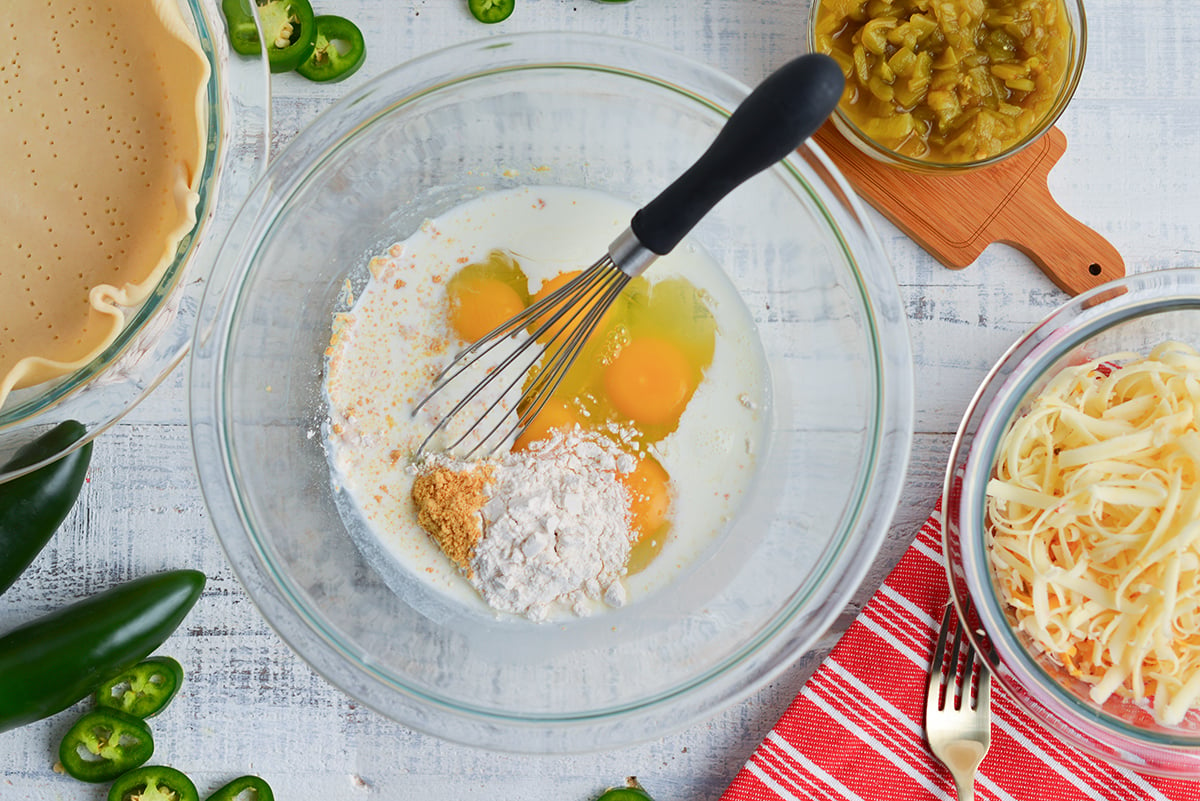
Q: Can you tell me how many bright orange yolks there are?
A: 5